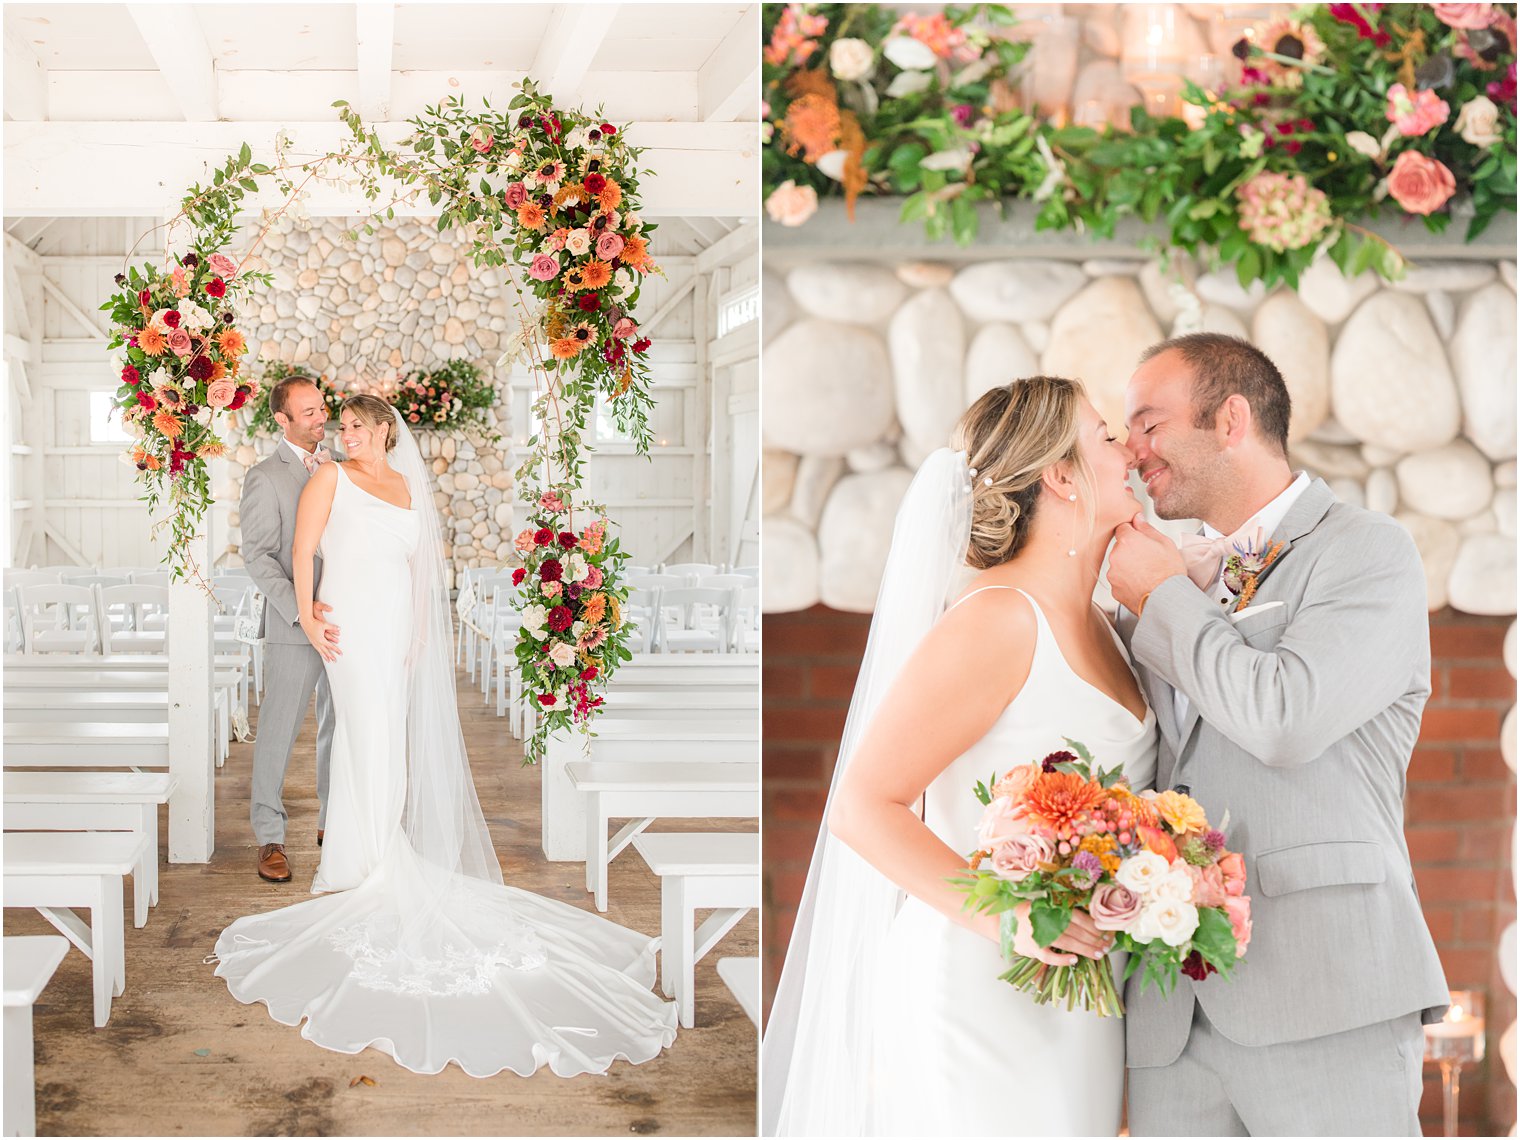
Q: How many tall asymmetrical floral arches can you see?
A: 1